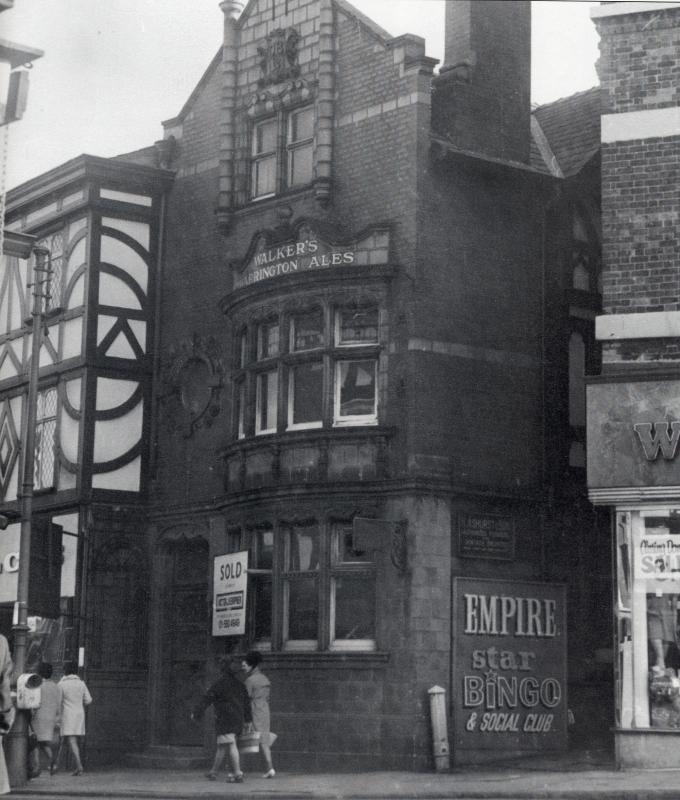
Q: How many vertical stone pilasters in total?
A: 2